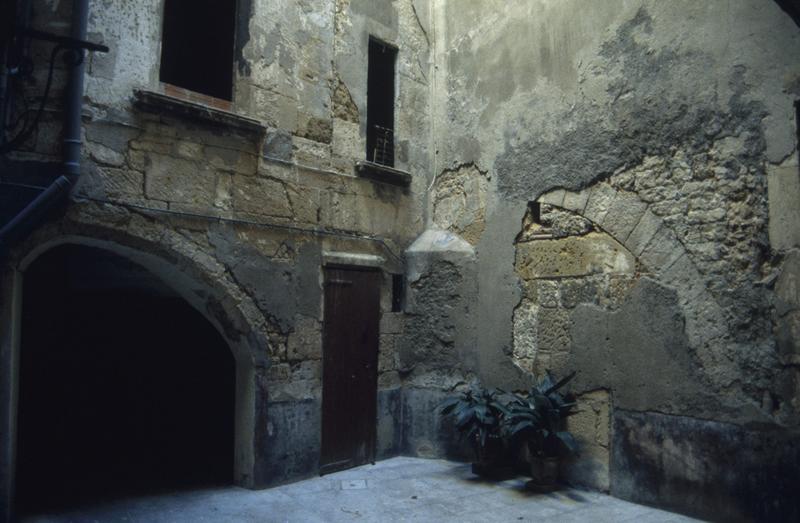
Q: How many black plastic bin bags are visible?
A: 0